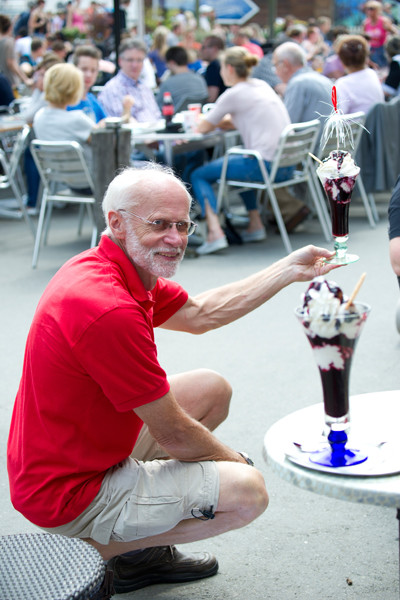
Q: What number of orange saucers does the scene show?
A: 0